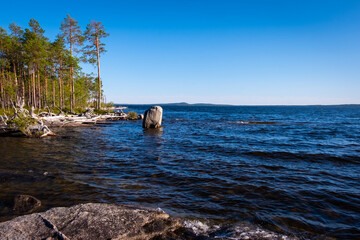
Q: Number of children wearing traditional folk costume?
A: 0